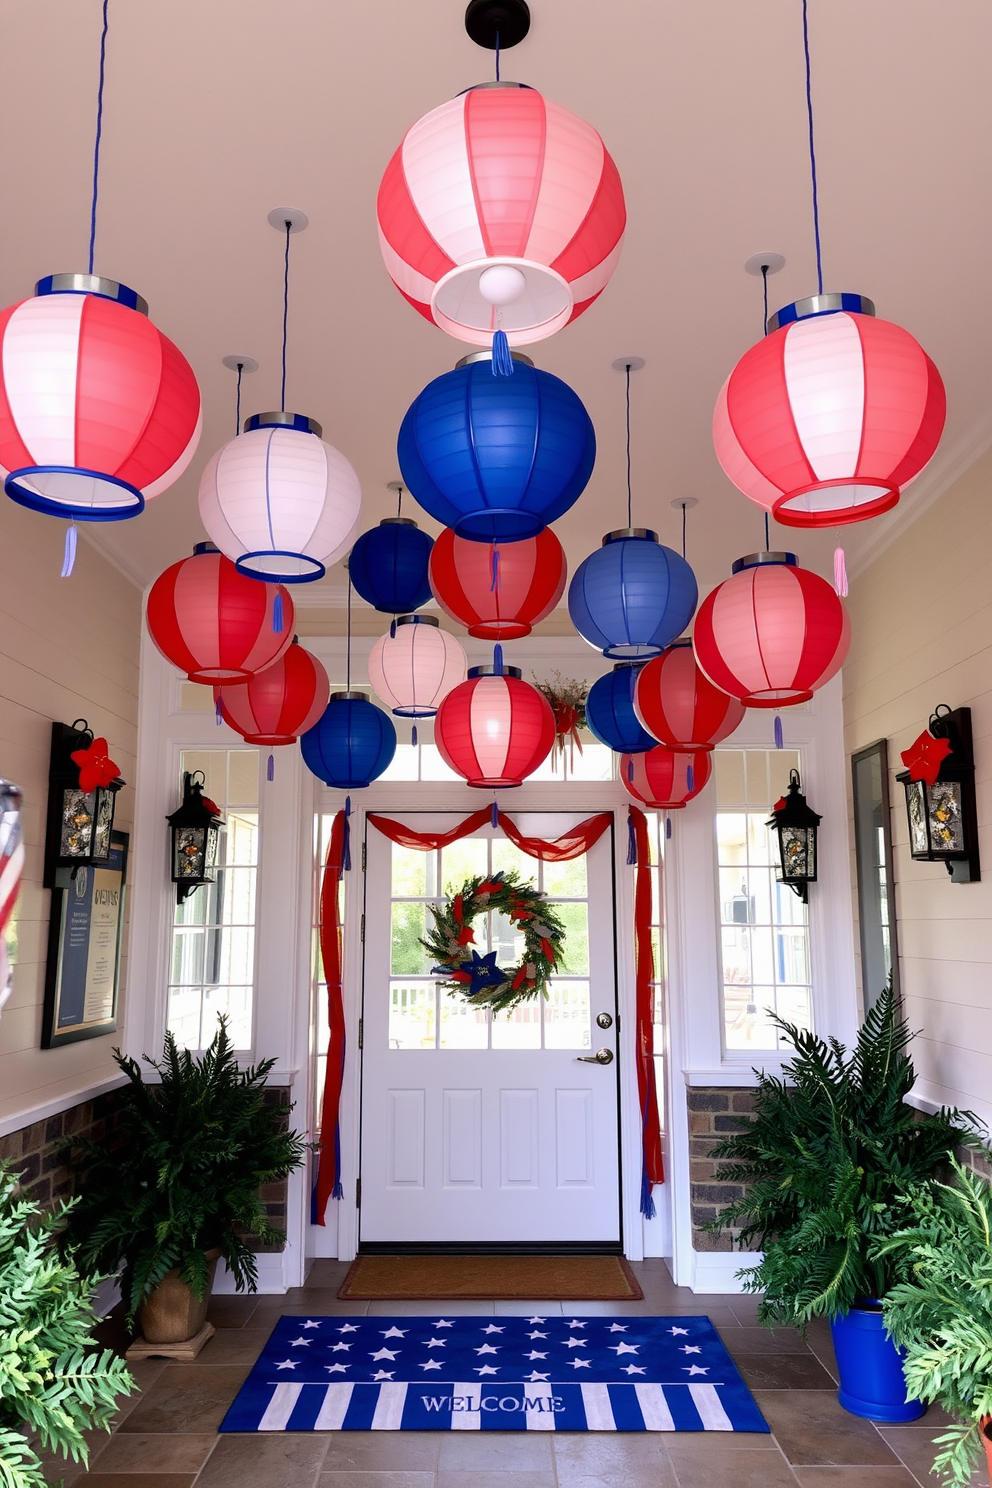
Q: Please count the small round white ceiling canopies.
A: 6